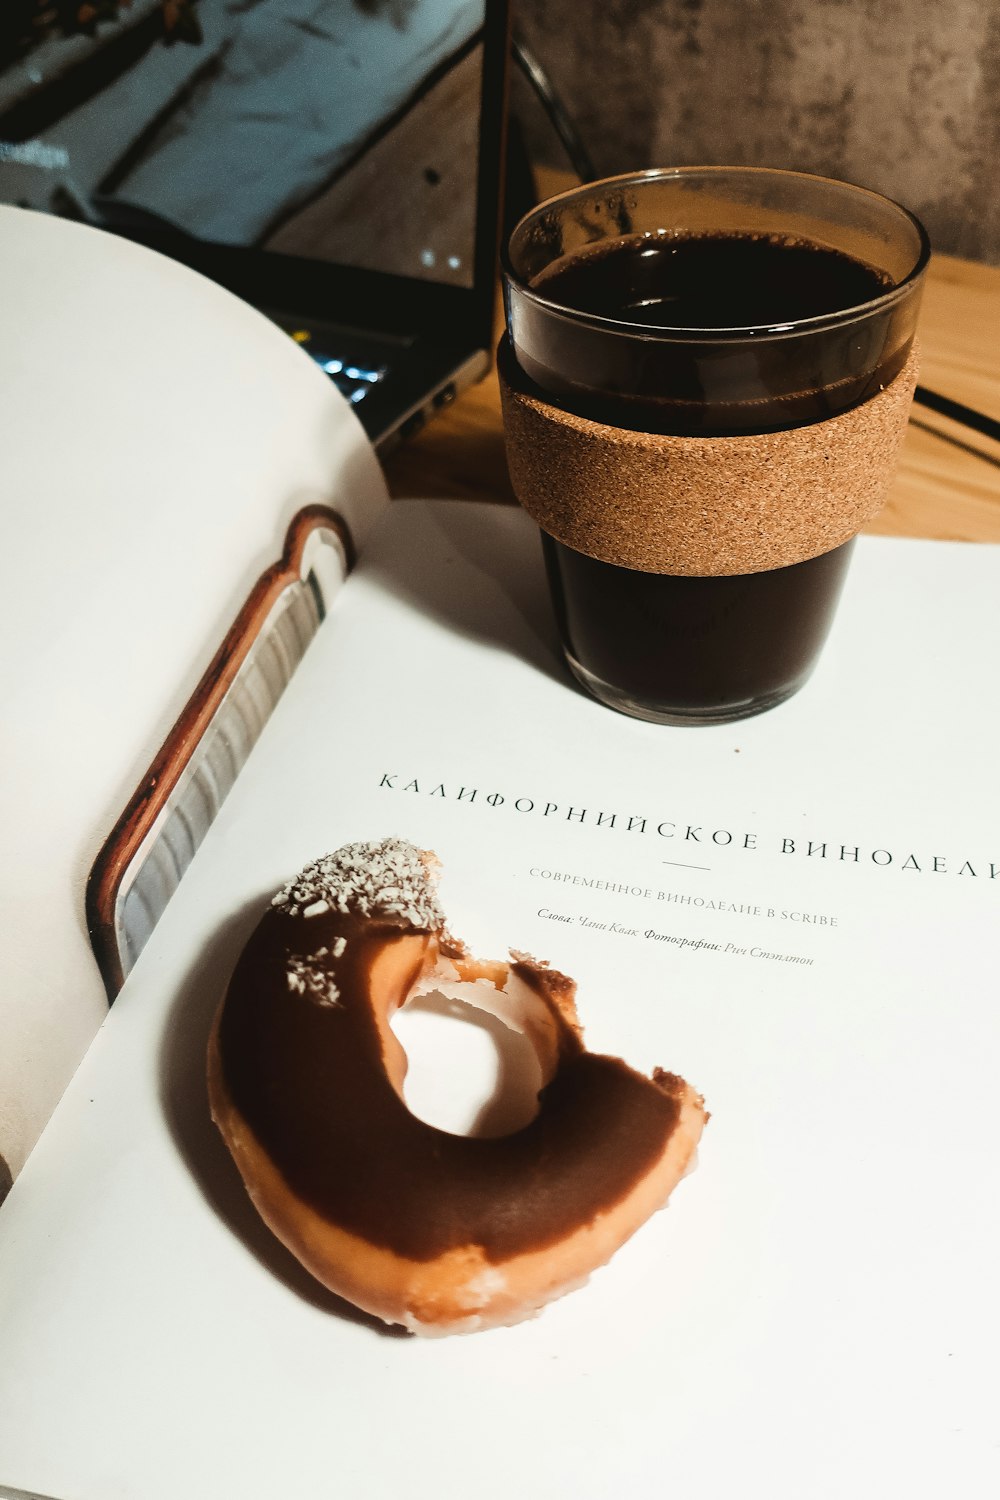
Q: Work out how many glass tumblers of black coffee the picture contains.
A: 1